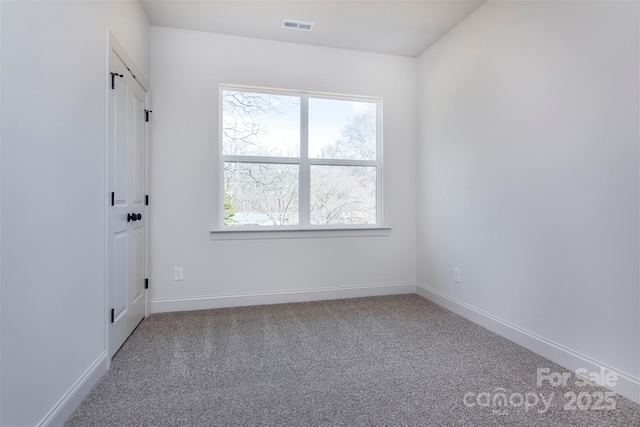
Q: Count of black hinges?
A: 6